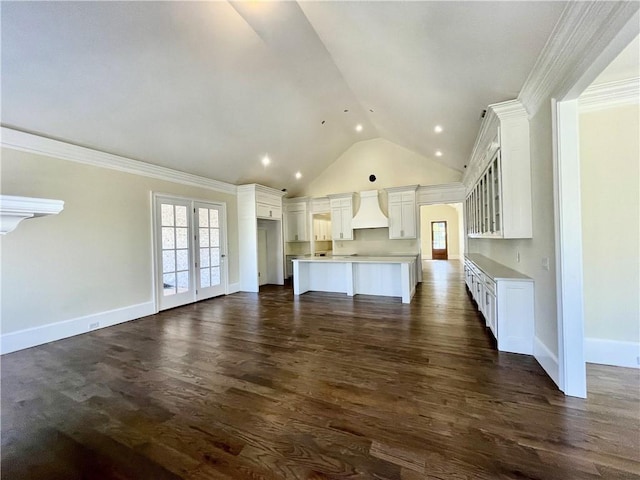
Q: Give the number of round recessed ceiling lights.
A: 5